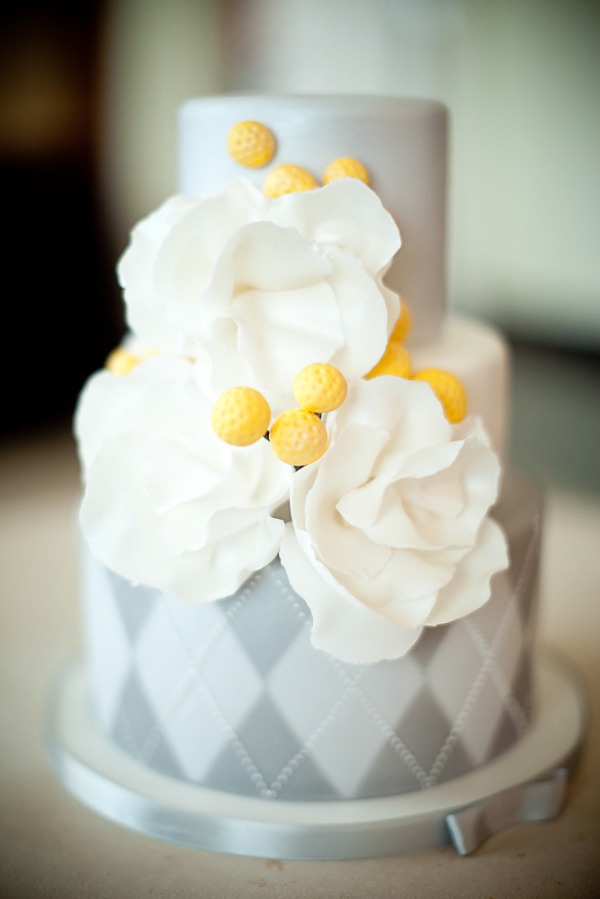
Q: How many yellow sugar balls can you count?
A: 10